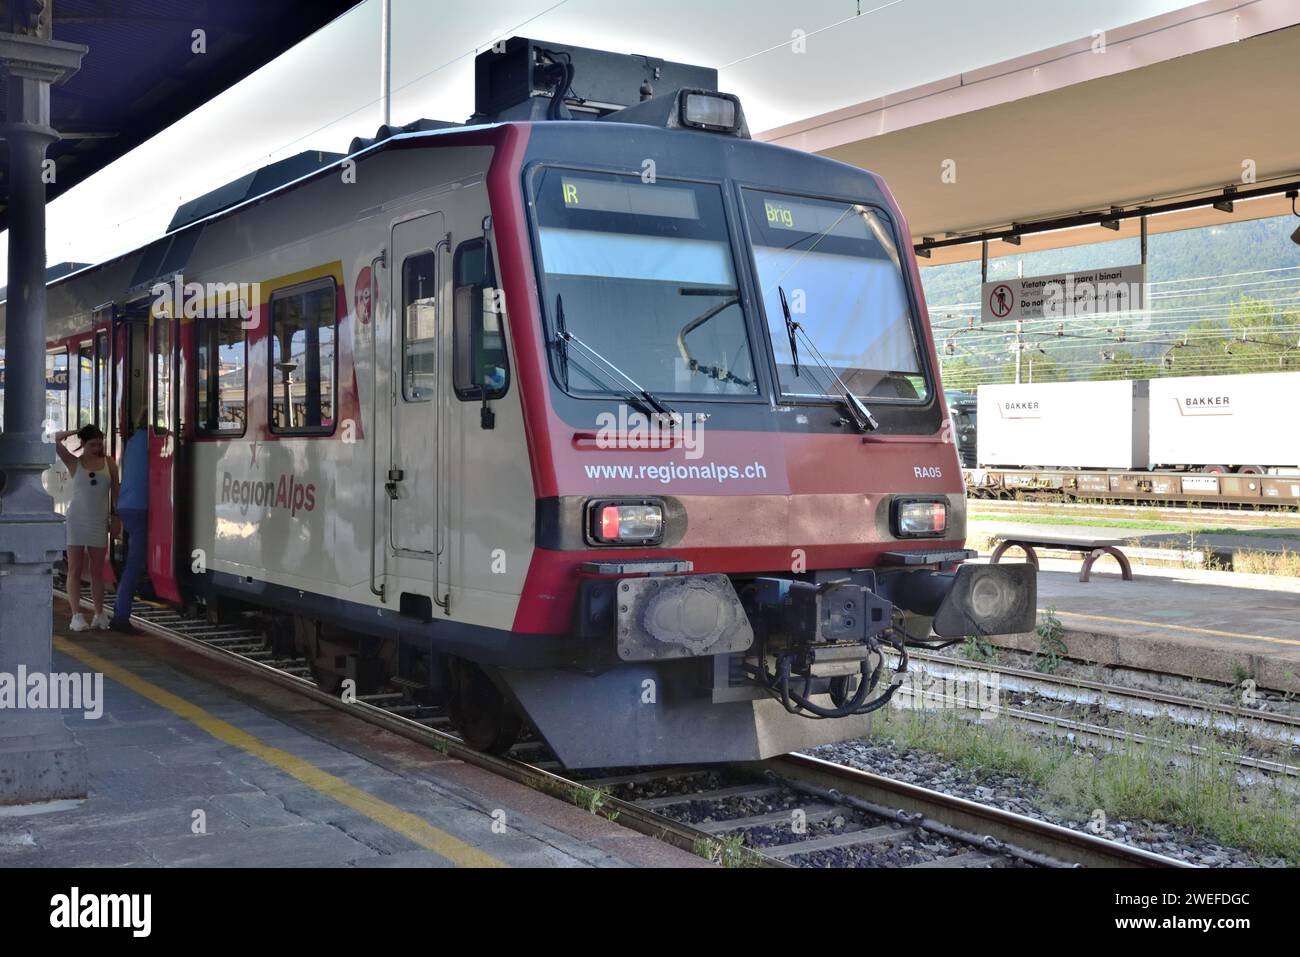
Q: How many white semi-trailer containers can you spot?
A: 2